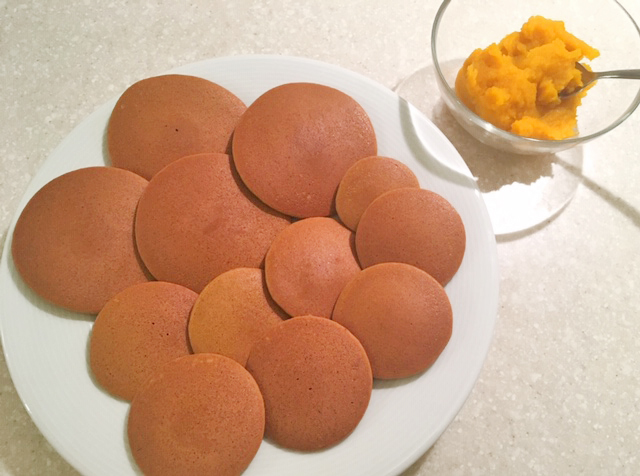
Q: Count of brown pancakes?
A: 12